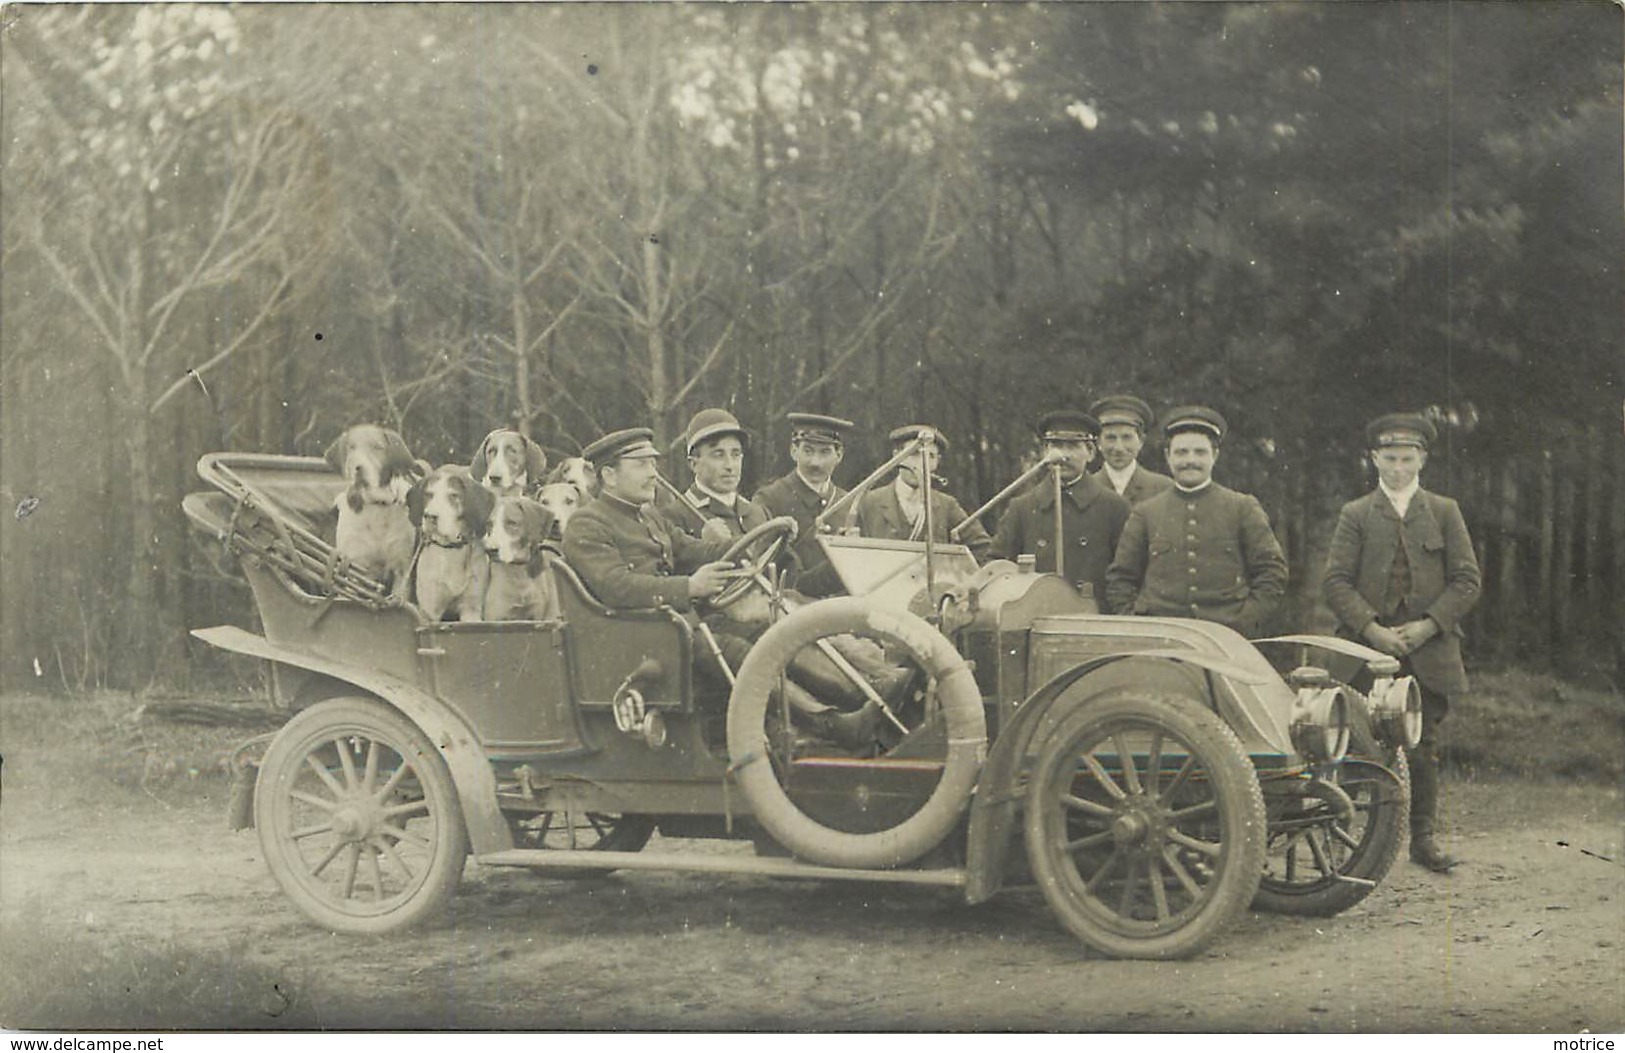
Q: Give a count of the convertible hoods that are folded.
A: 1